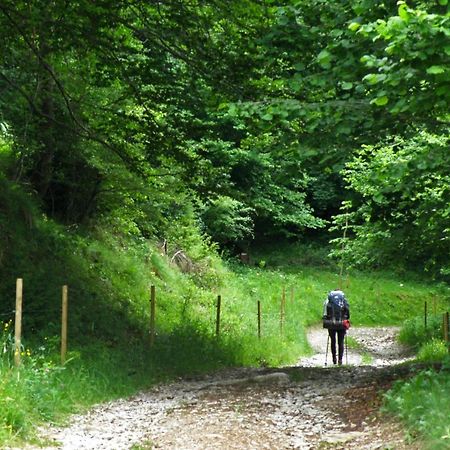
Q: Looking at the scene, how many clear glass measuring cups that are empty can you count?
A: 0